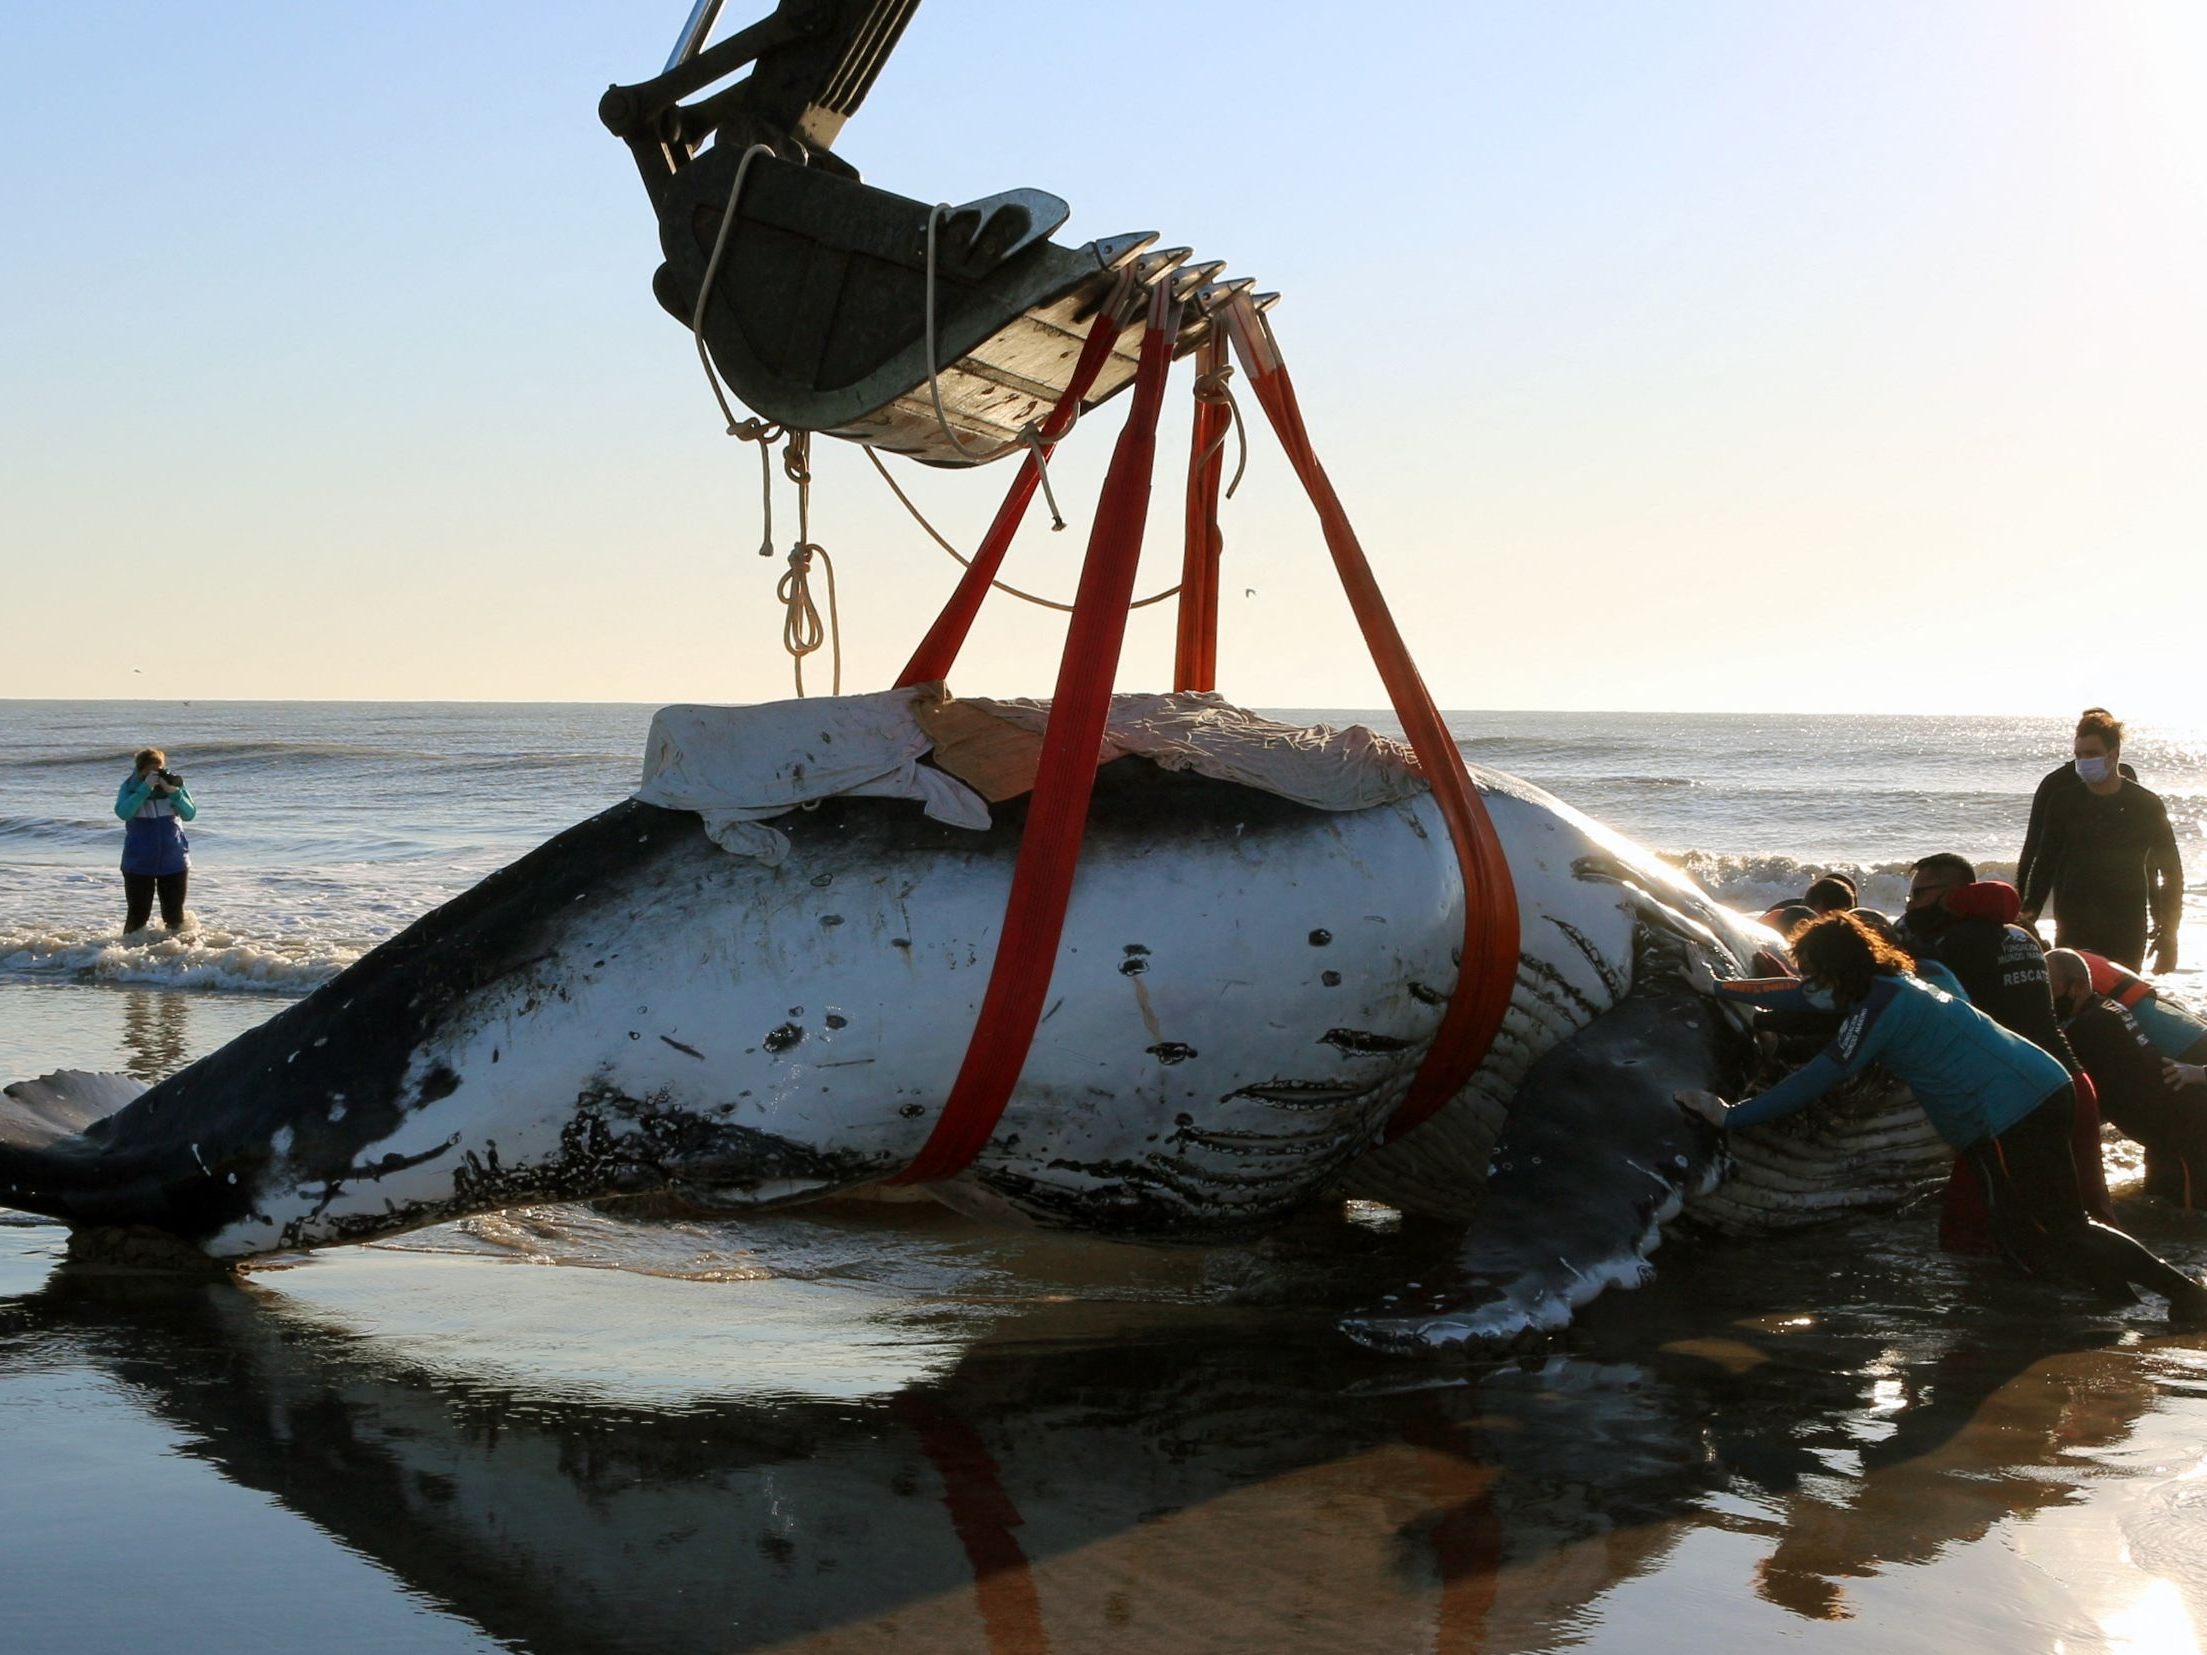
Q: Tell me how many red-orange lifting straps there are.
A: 4